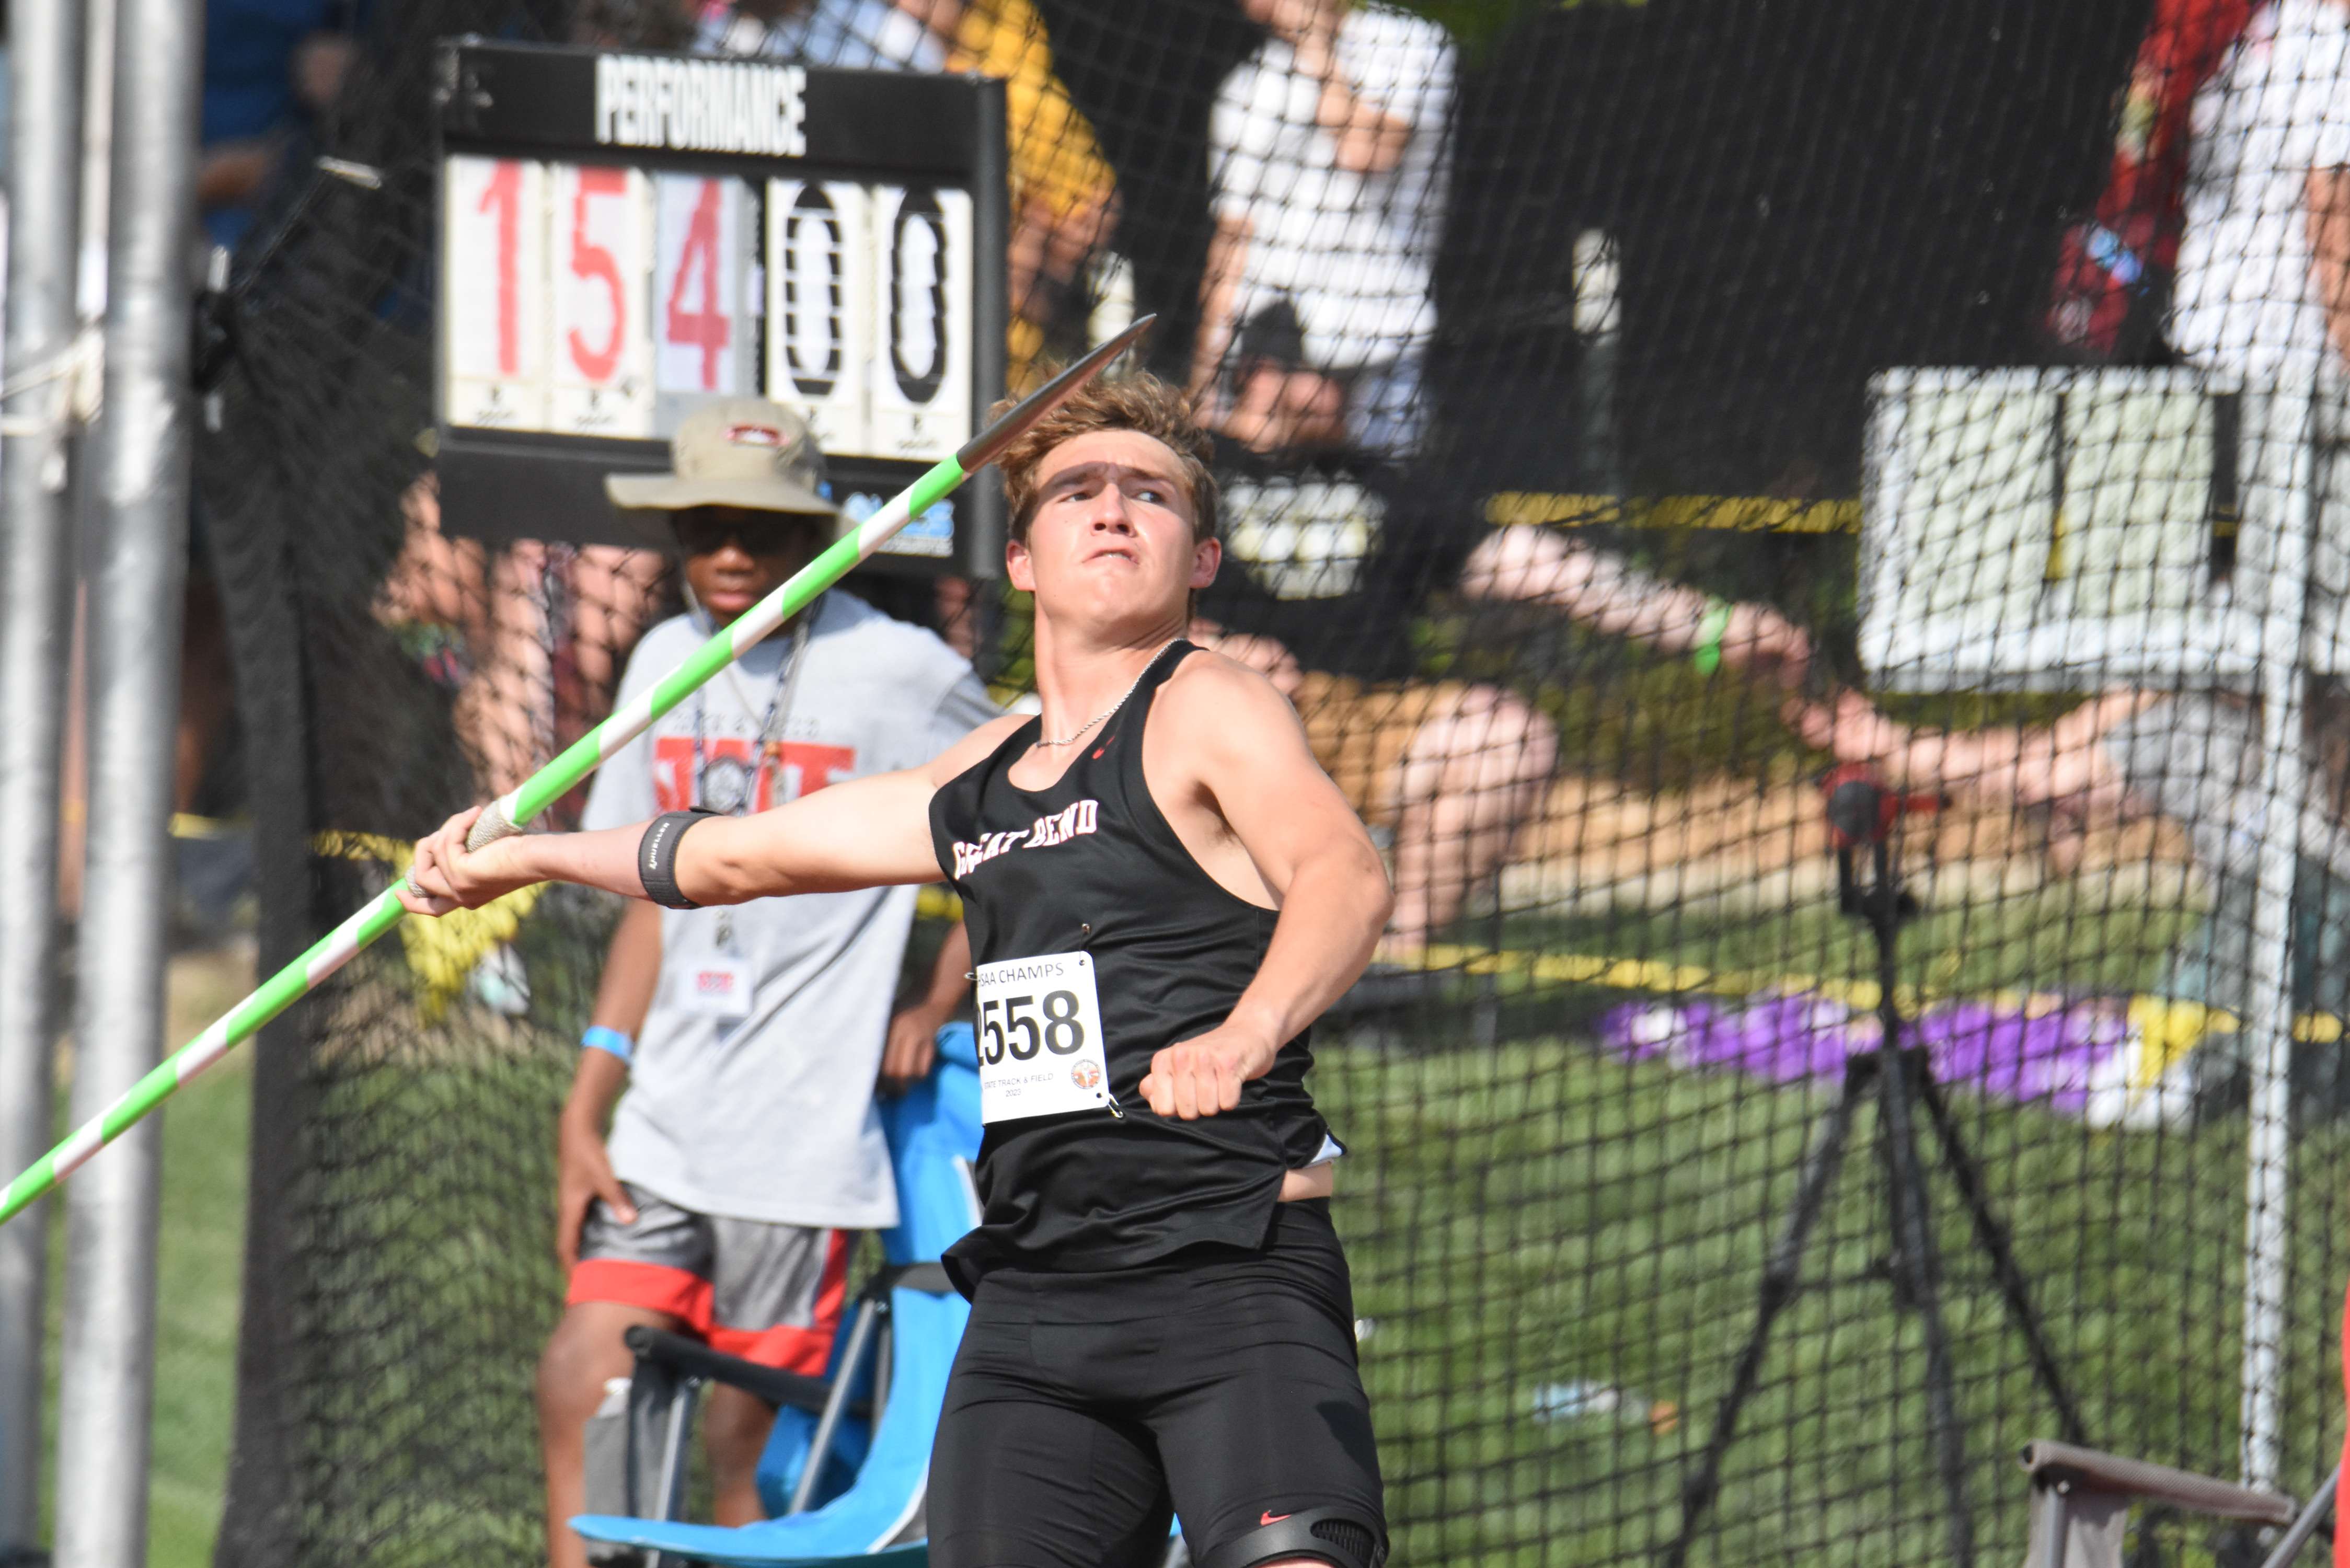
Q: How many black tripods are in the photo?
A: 1